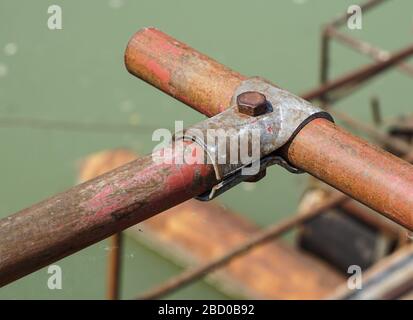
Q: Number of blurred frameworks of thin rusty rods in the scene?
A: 1